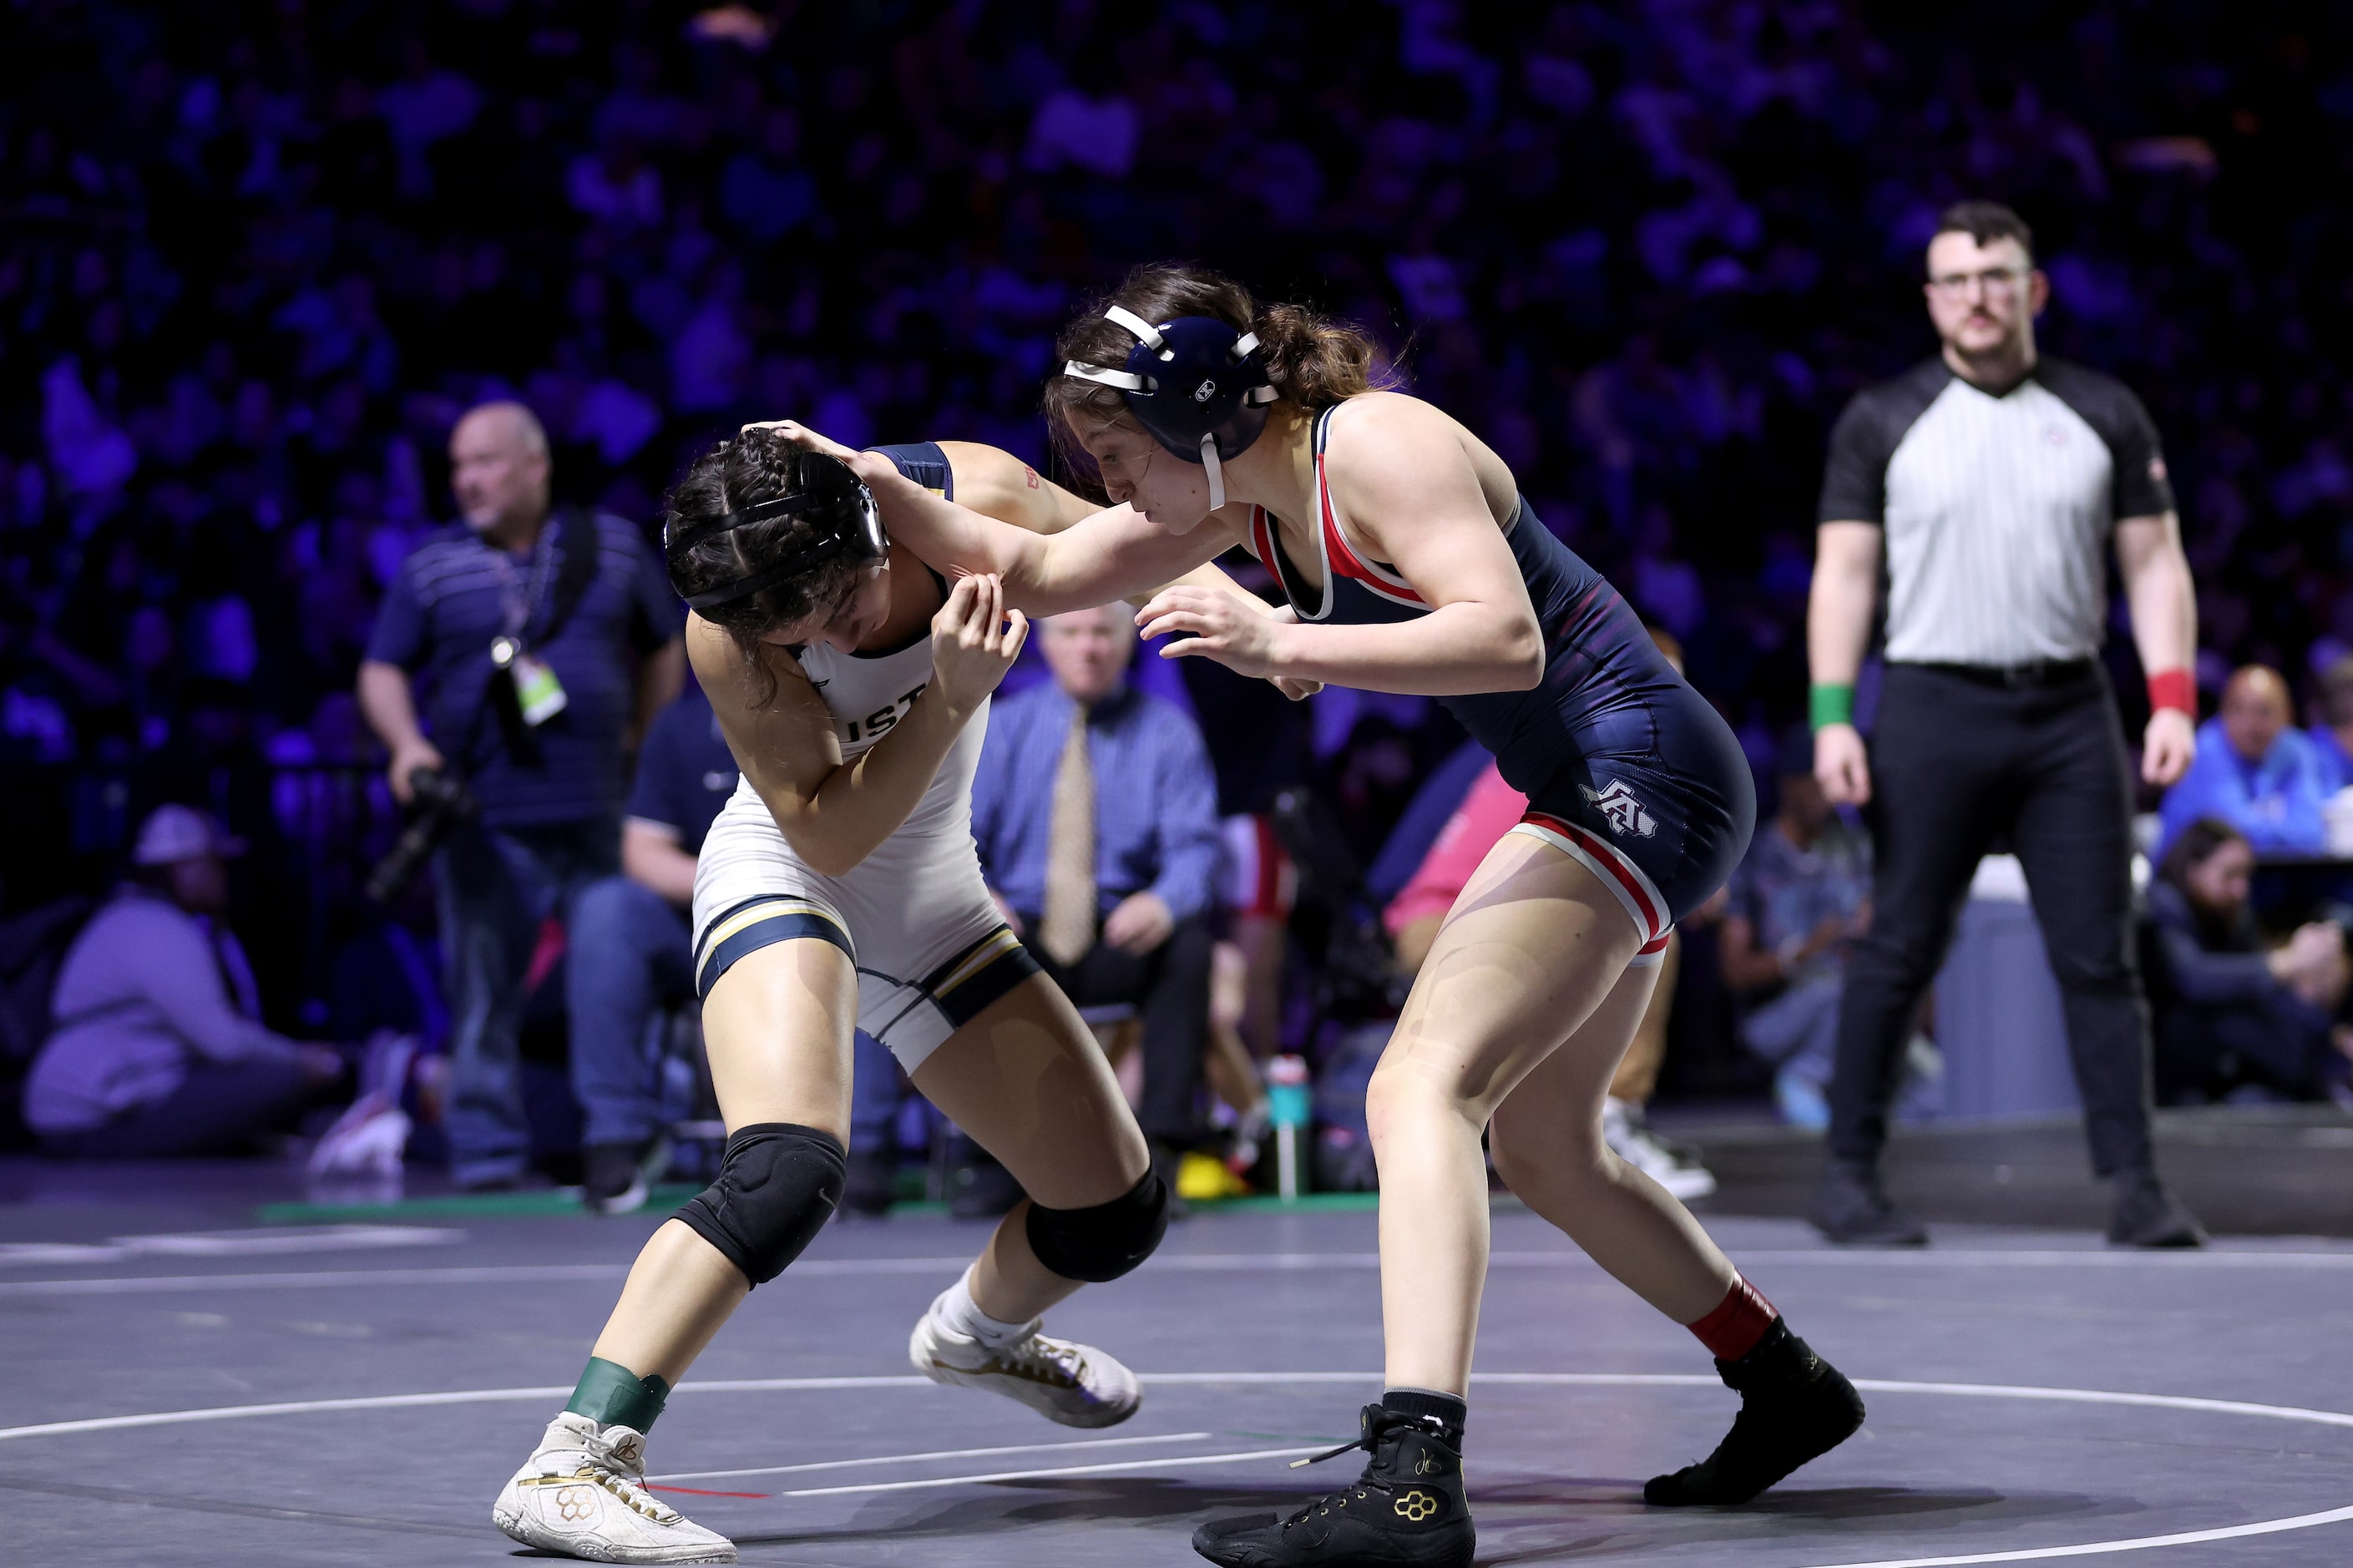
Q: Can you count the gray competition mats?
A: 1